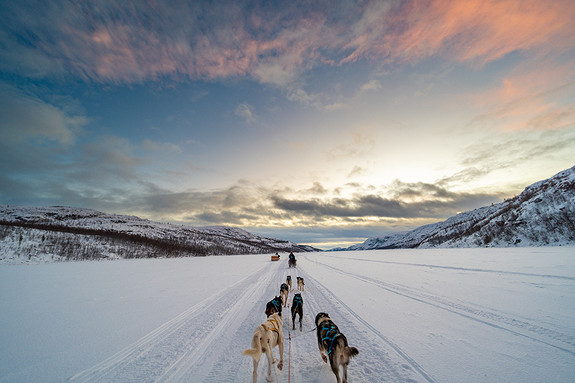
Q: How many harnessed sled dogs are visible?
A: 7